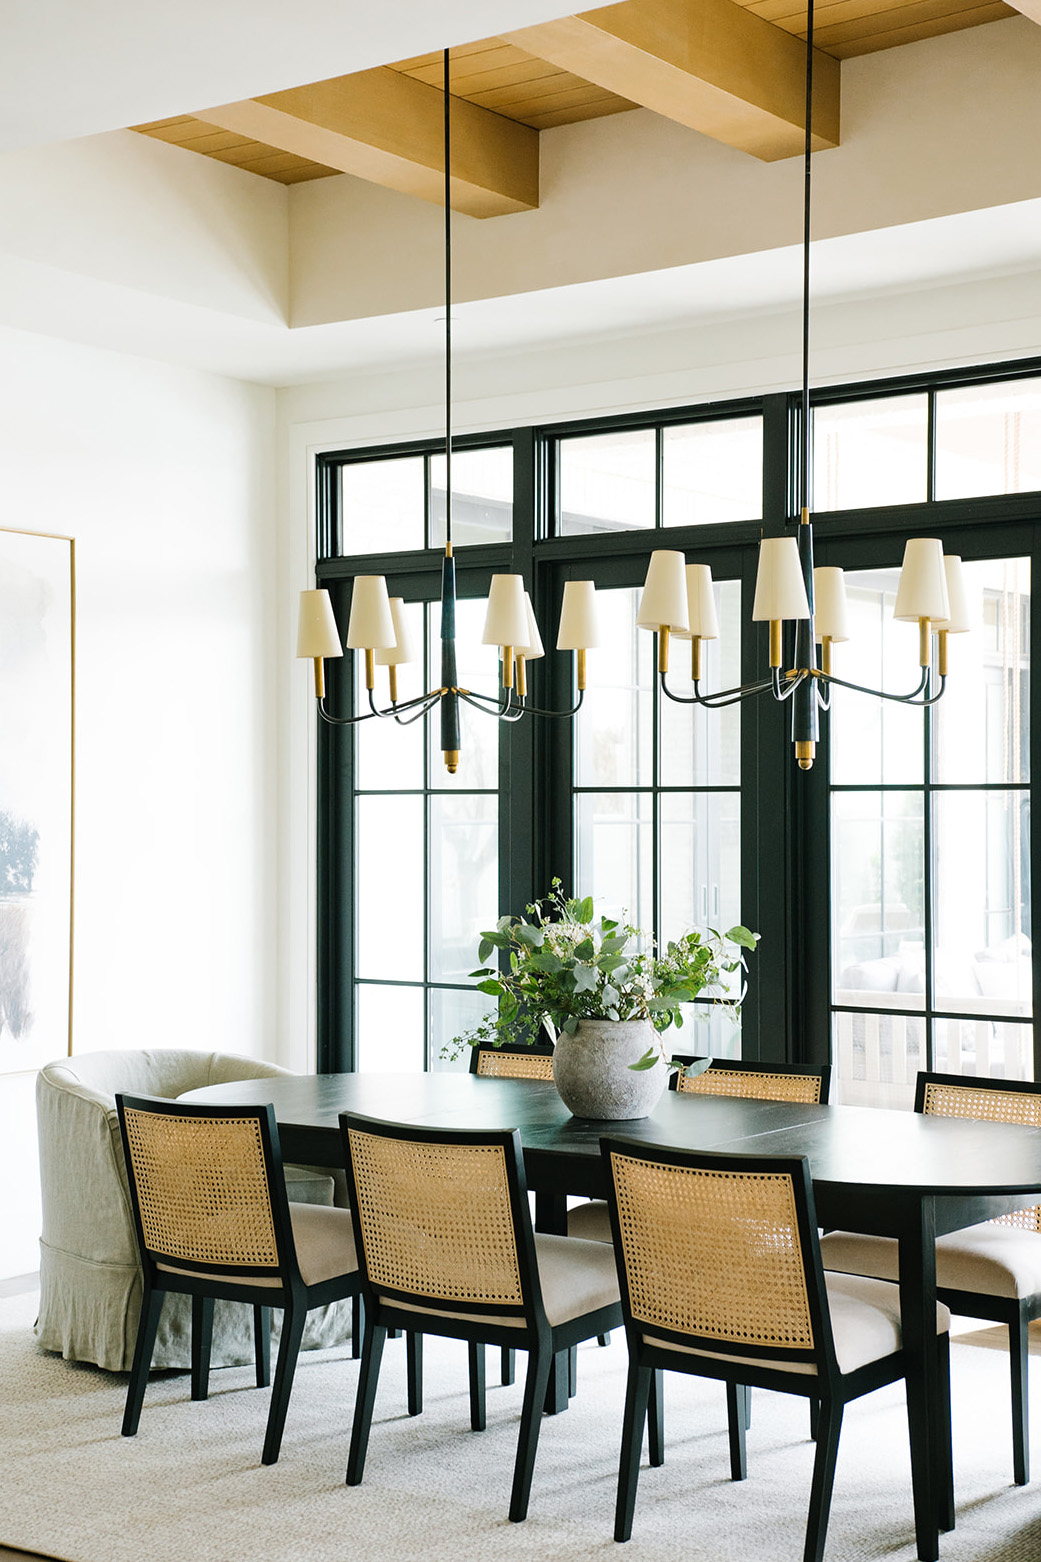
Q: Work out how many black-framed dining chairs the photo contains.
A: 6